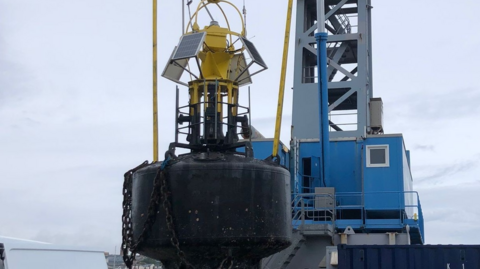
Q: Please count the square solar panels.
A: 4